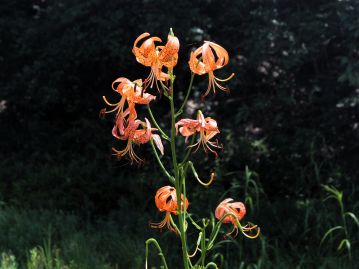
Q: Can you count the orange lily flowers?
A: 7